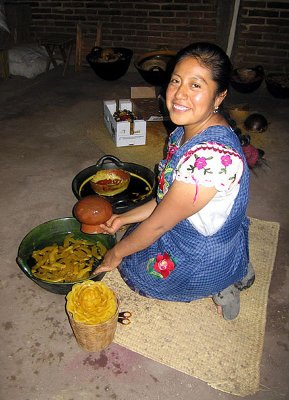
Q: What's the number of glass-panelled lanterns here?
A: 0